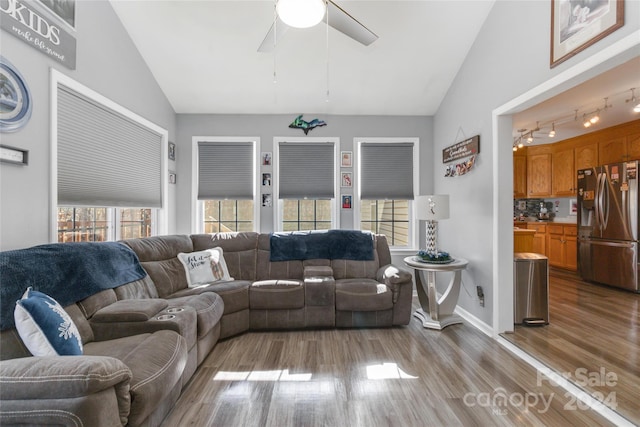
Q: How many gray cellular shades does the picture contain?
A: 4